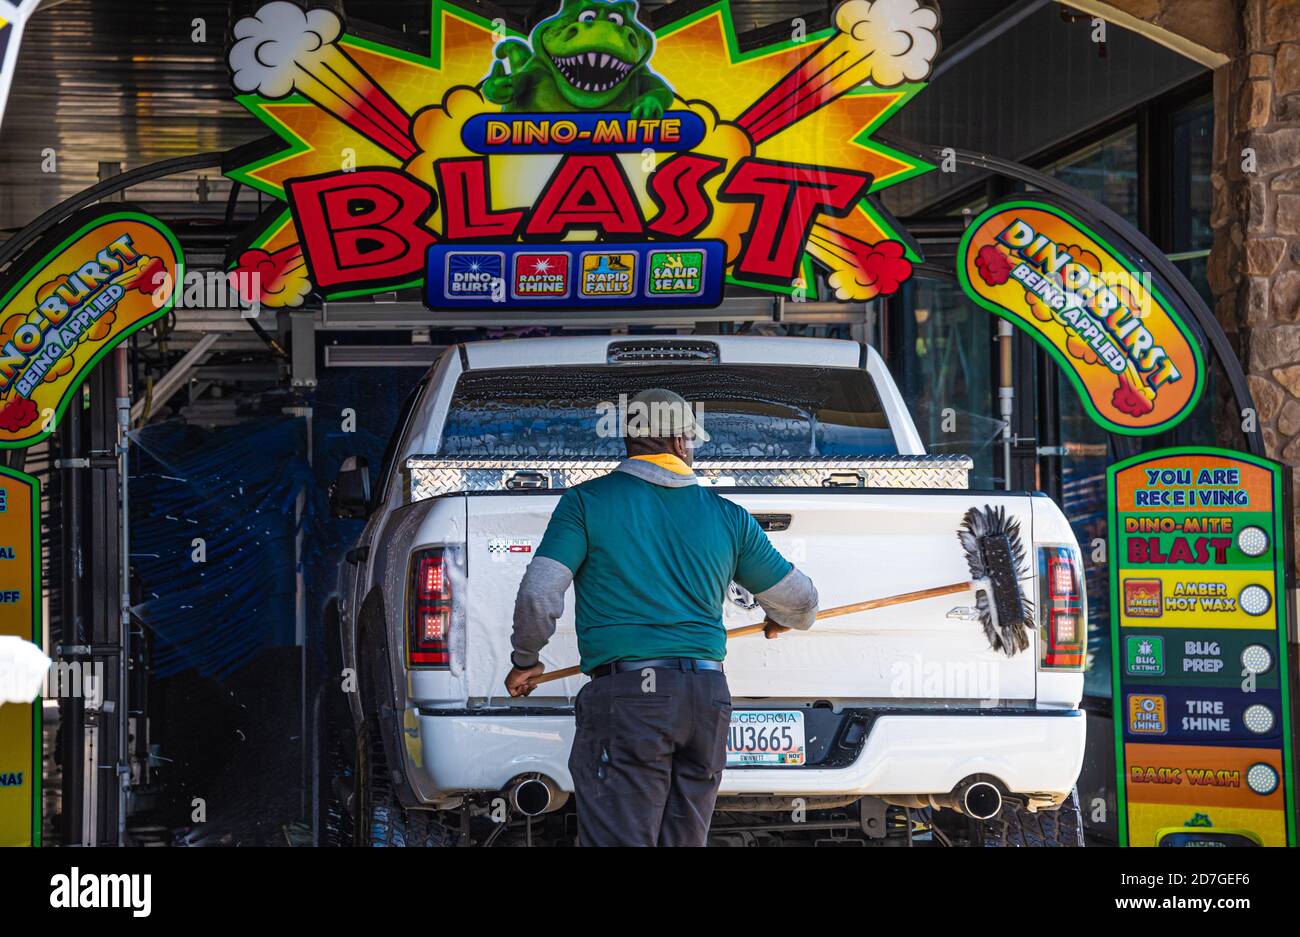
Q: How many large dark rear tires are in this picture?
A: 2